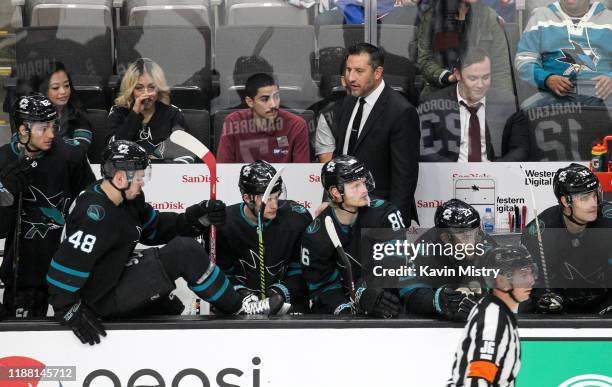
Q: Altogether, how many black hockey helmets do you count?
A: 7